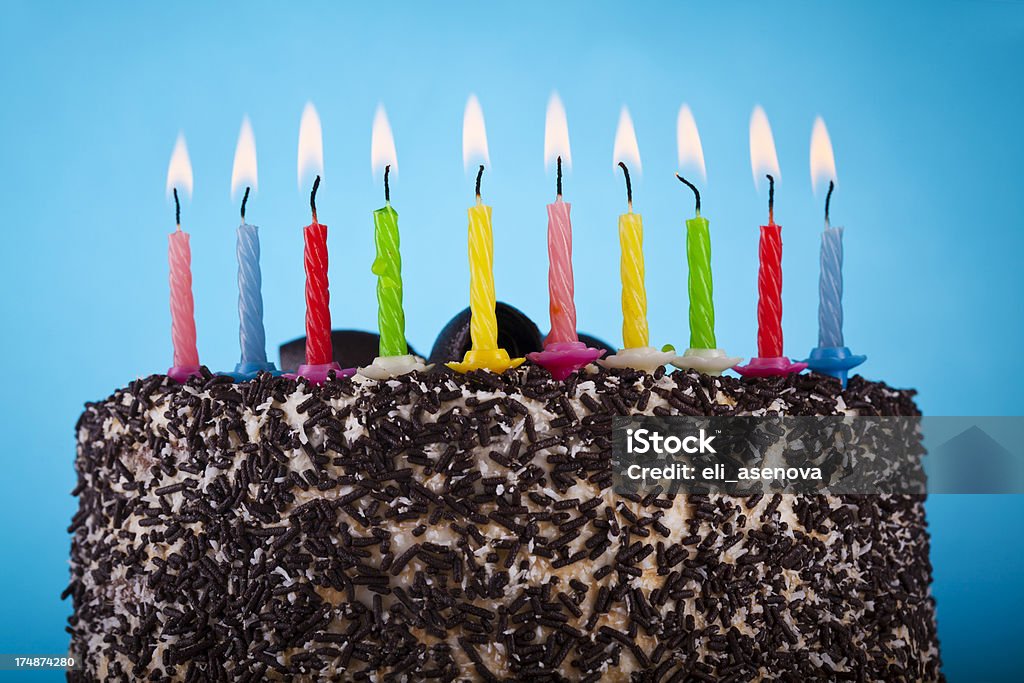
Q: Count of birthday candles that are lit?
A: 10